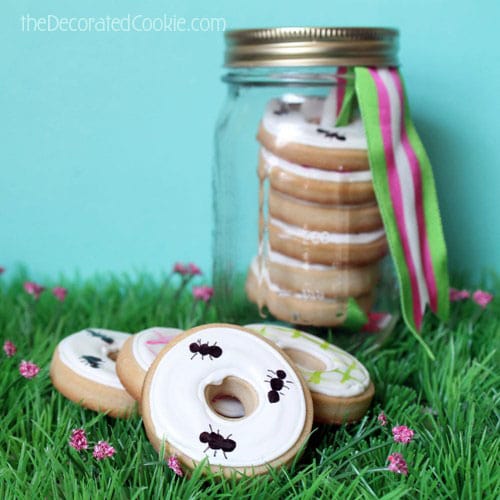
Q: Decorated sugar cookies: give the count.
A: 10